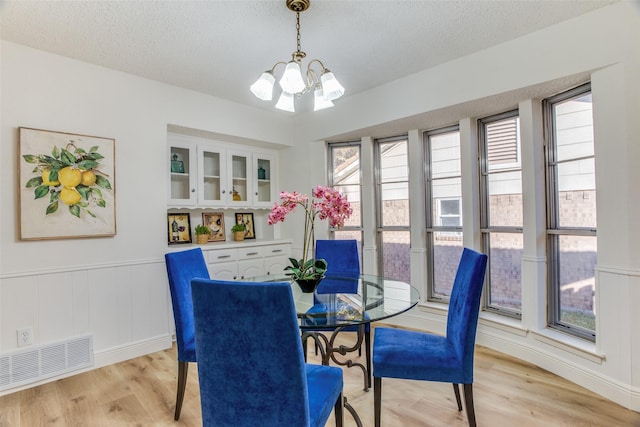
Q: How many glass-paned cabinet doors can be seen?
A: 4